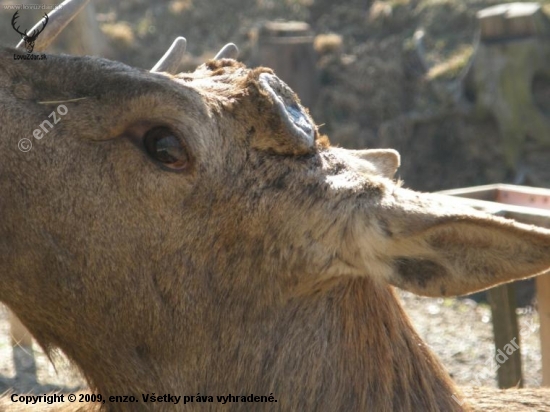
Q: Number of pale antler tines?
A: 3